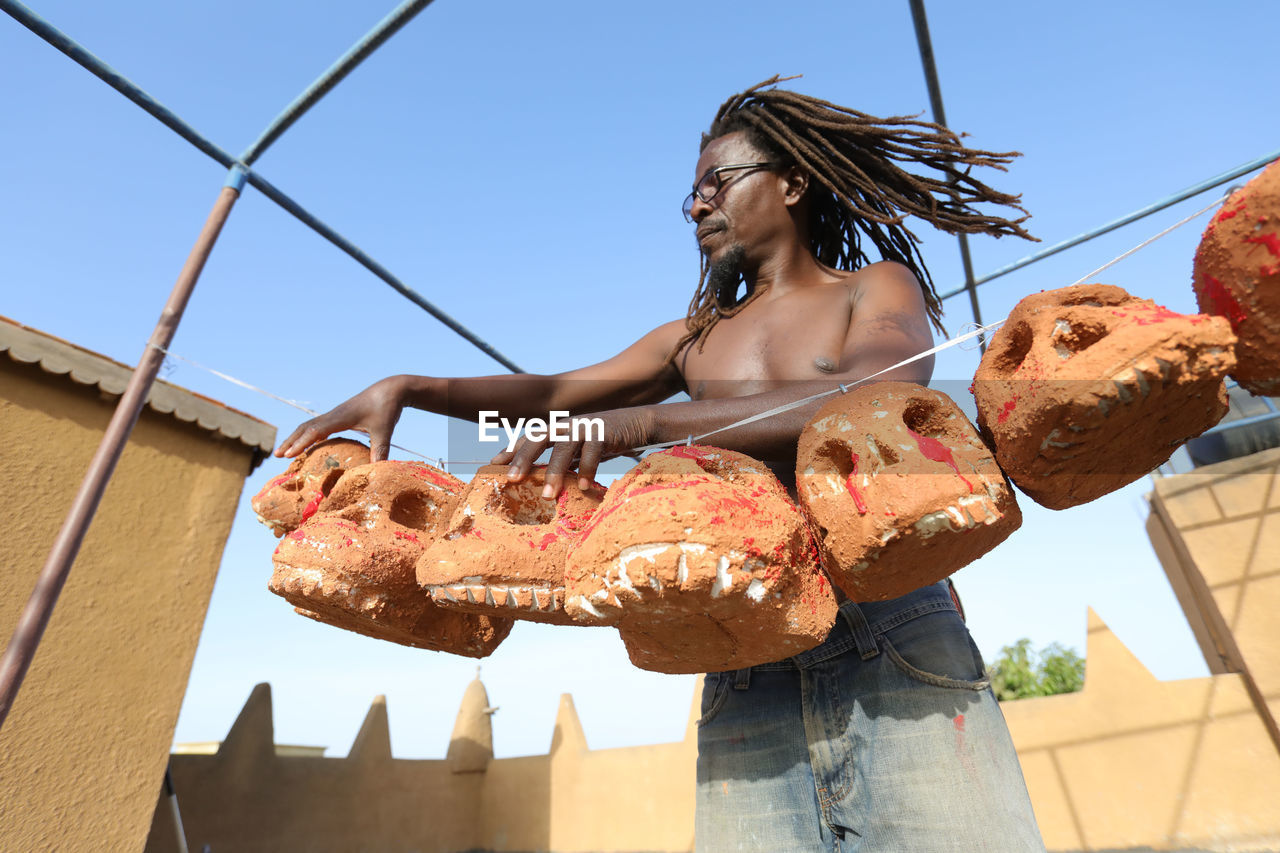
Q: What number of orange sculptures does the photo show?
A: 7